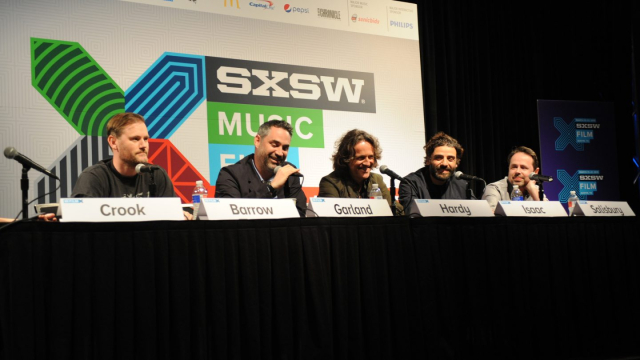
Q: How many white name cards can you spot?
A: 6